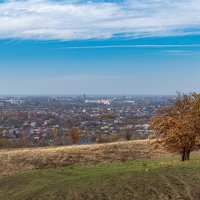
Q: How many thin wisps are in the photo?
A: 2